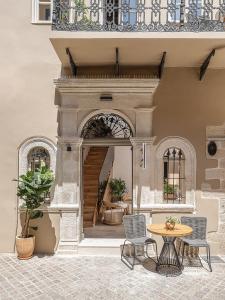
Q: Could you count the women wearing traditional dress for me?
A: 0